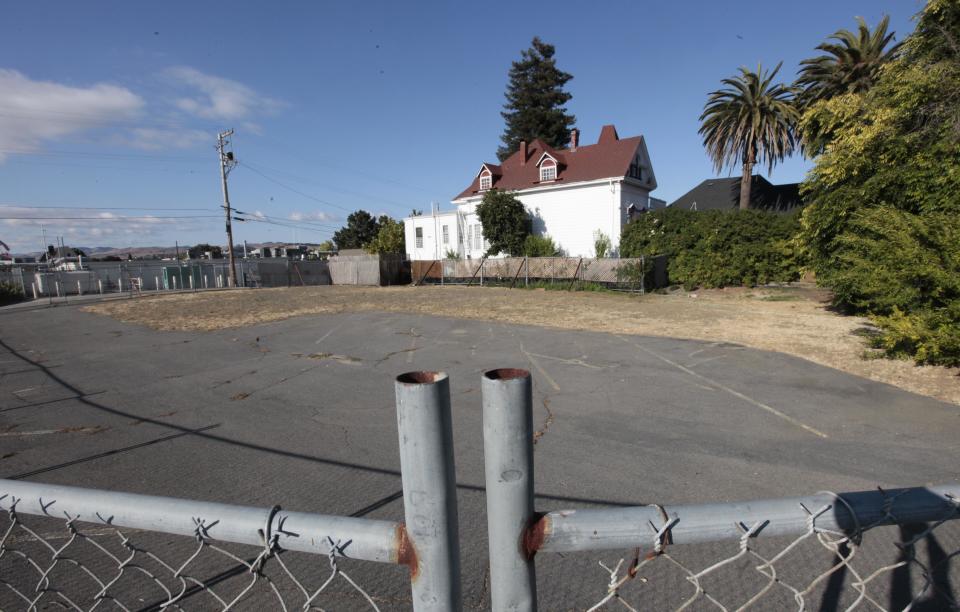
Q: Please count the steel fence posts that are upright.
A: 2